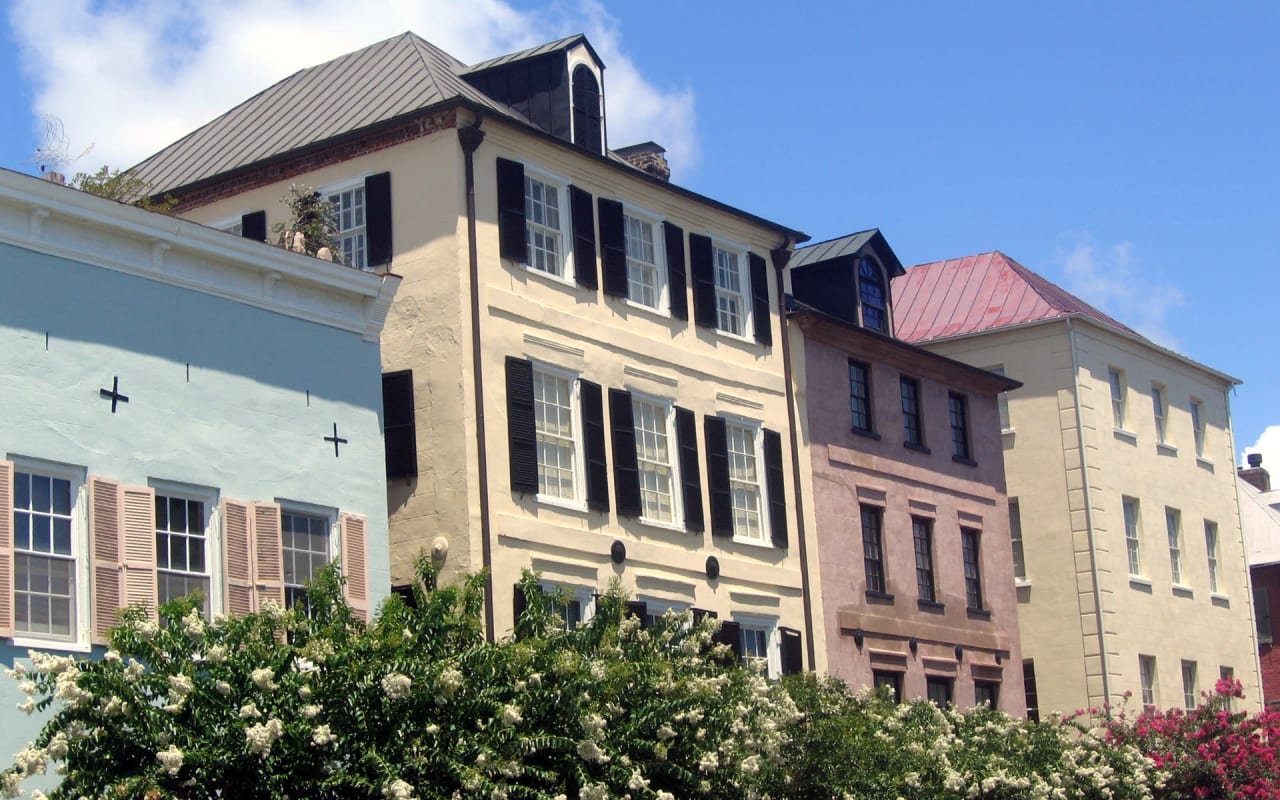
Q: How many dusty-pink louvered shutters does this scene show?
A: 6